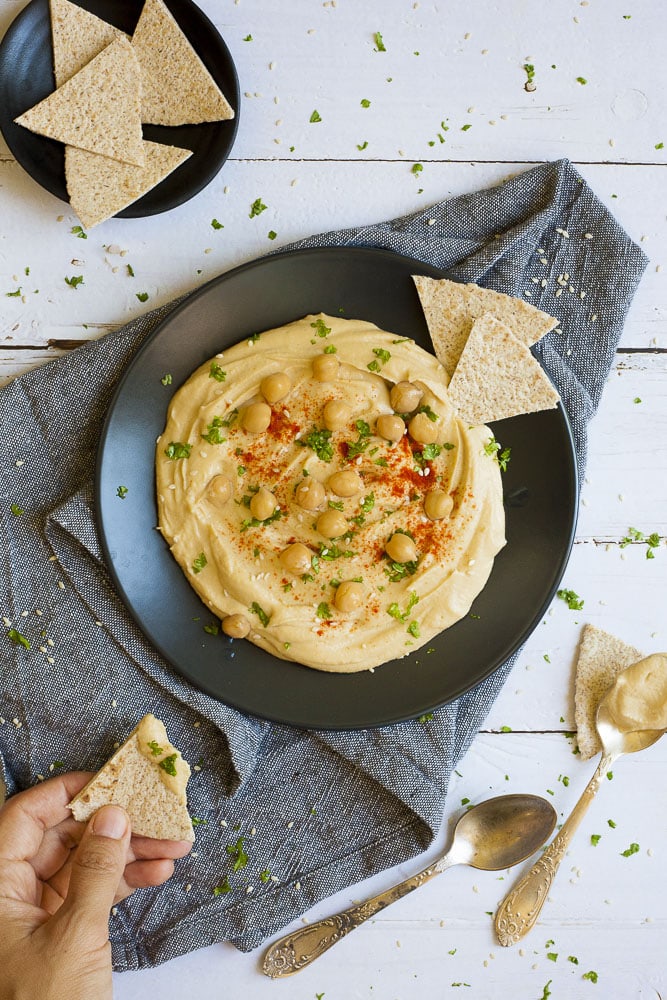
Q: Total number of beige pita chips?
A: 8